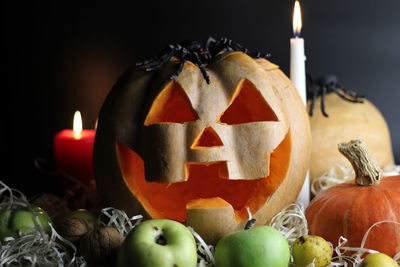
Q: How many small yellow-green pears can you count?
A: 2